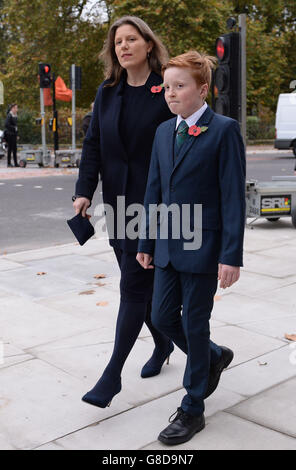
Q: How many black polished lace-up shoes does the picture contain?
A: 2